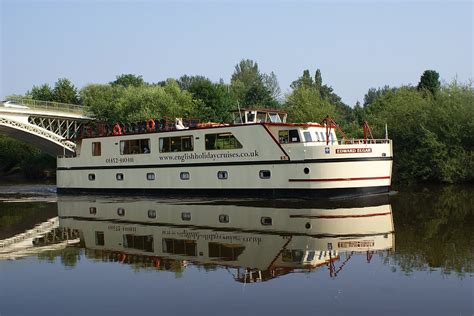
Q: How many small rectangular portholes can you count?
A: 6